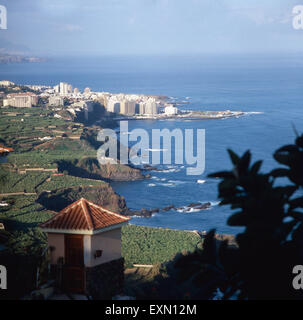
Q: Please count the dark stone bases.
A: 1